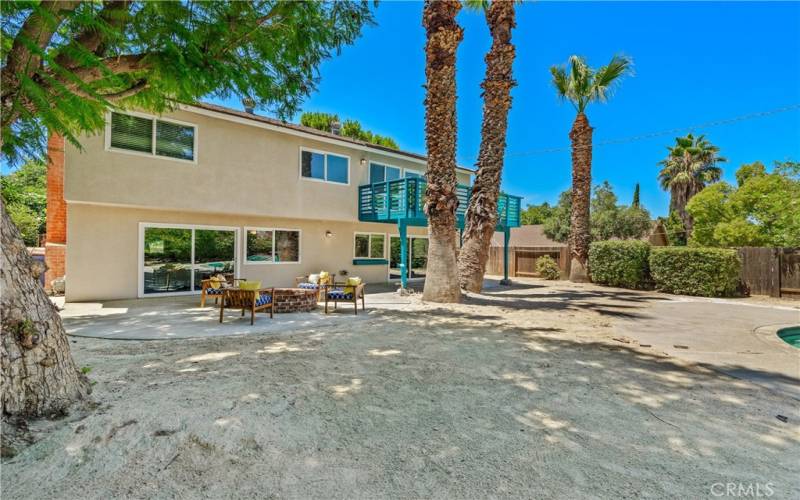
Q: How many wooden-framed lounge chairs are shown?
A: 4